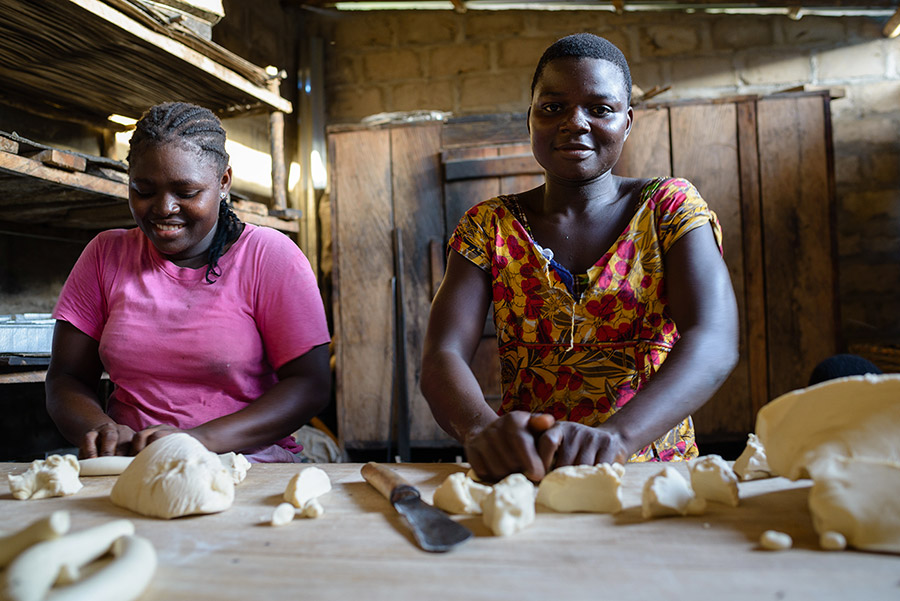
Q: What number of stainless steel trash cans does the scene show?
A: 0